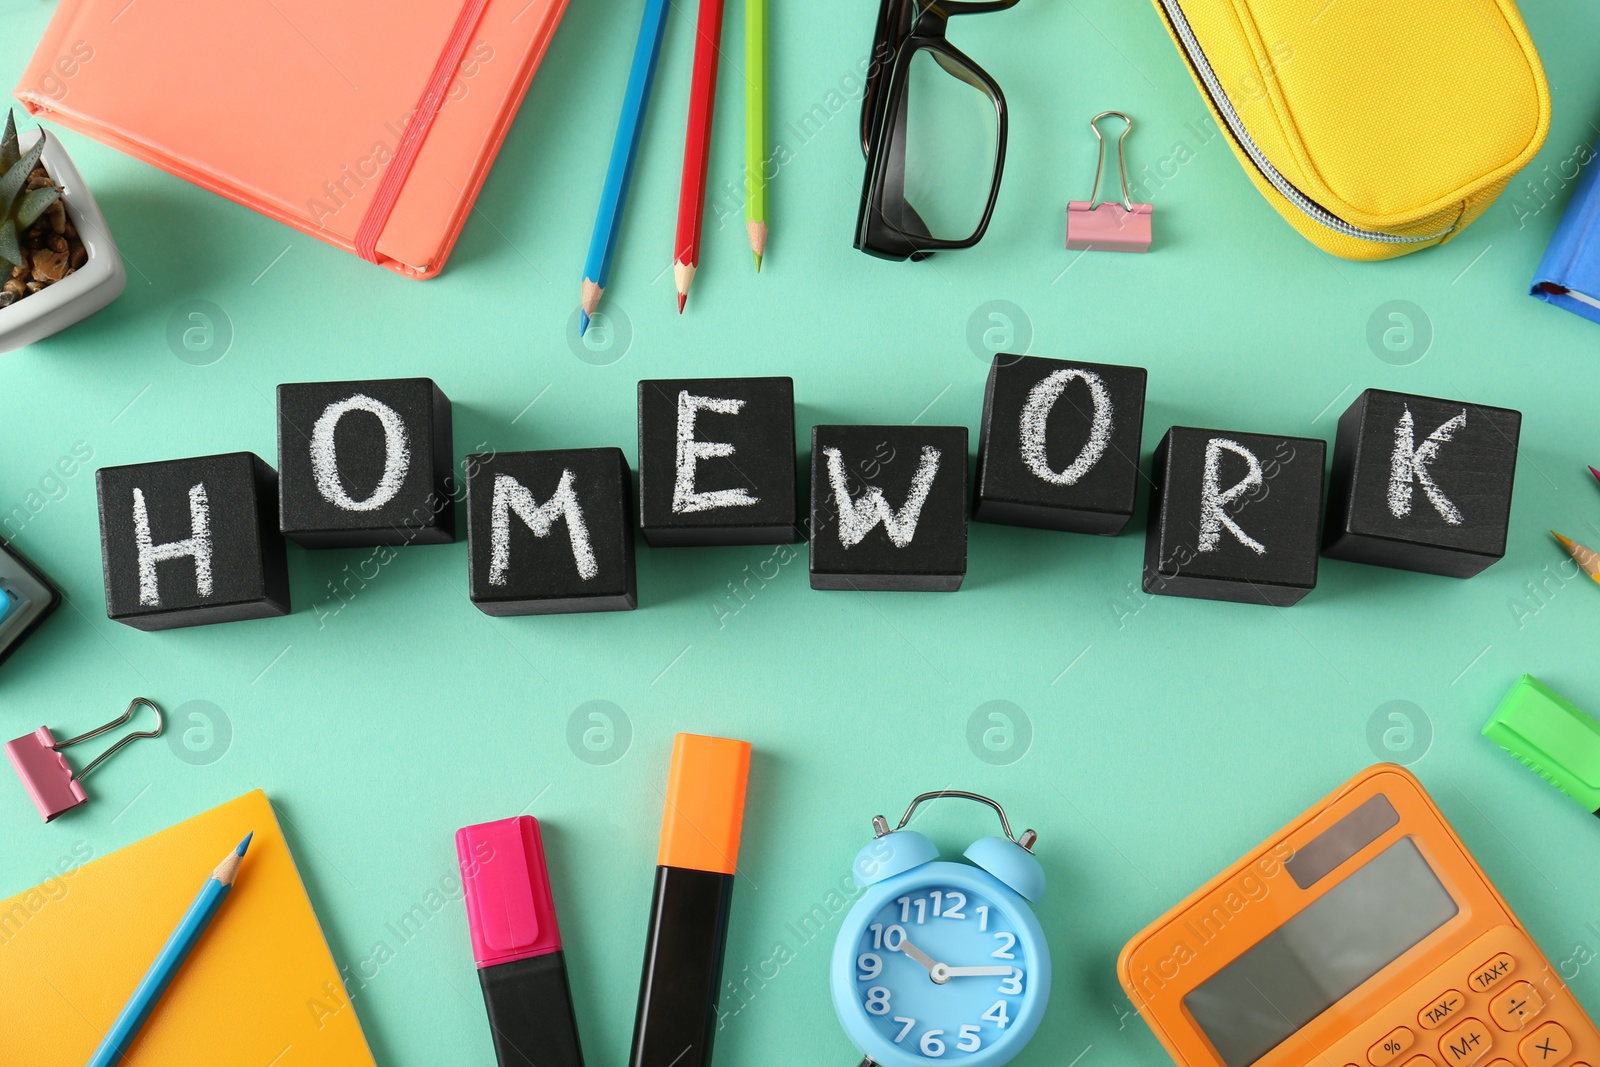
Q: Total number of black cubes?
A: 8